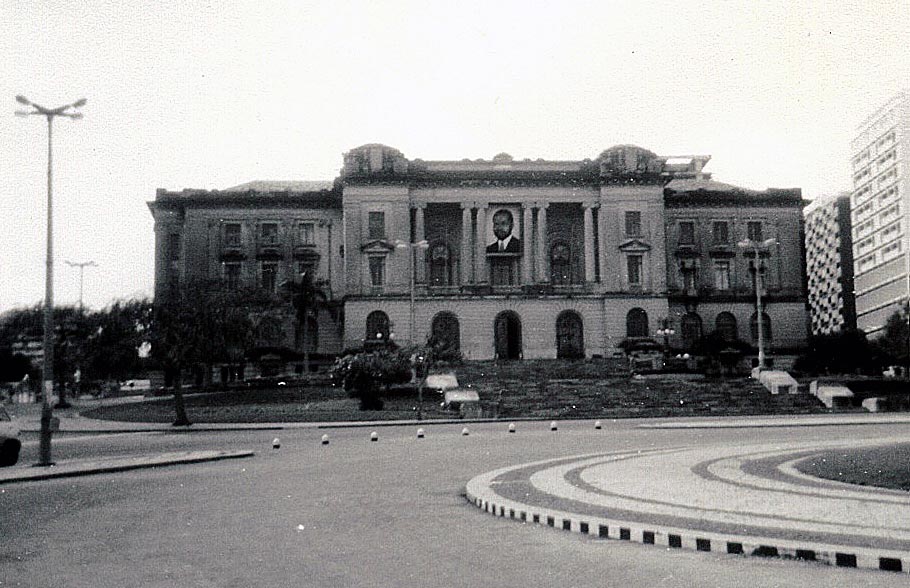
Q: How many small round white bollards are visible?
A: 8